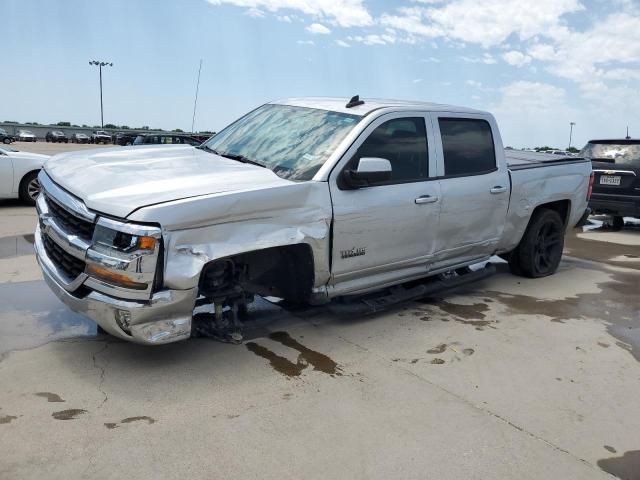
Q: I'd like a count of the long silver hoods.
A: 1